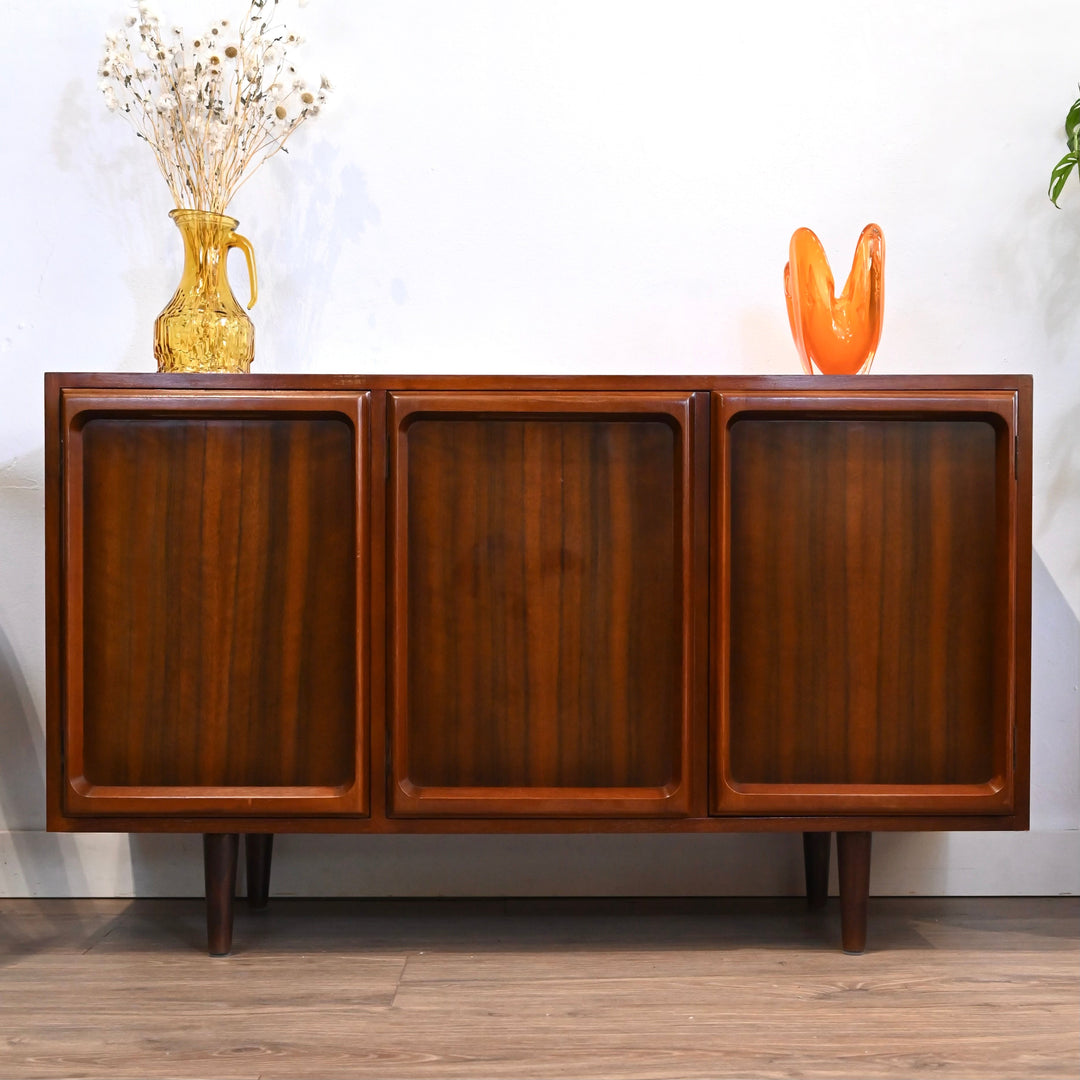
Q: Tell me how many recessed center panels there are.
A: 3